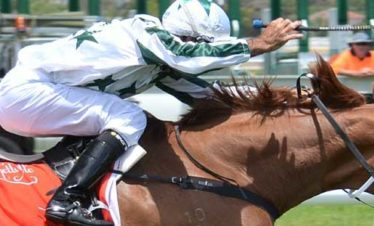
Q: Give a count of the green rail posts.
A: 11